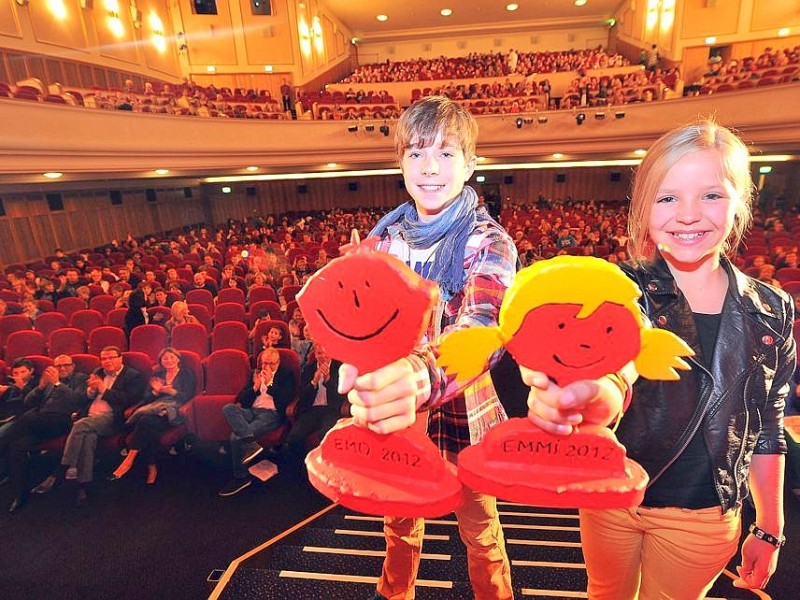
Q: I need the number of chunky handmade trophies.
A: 2